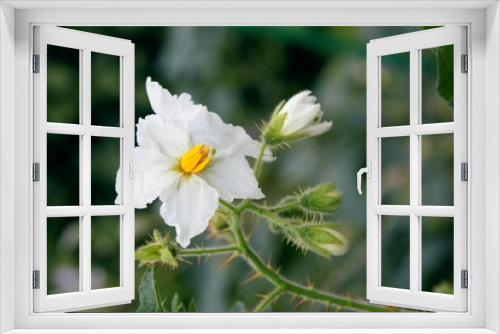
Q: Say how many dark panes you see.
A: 12